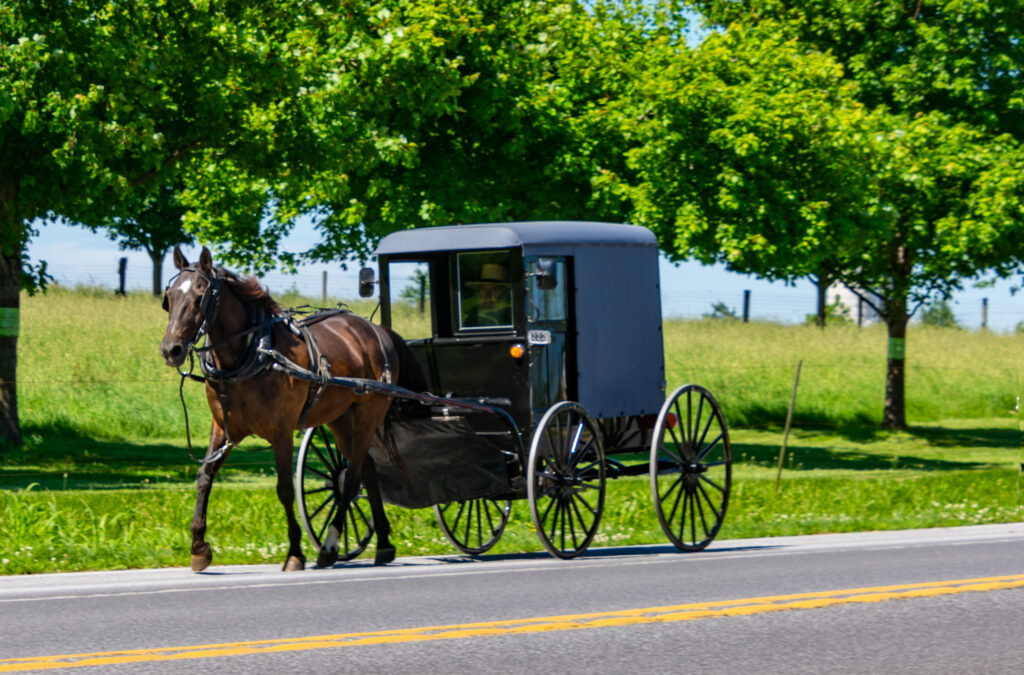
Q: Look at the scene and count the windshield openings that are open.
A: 1